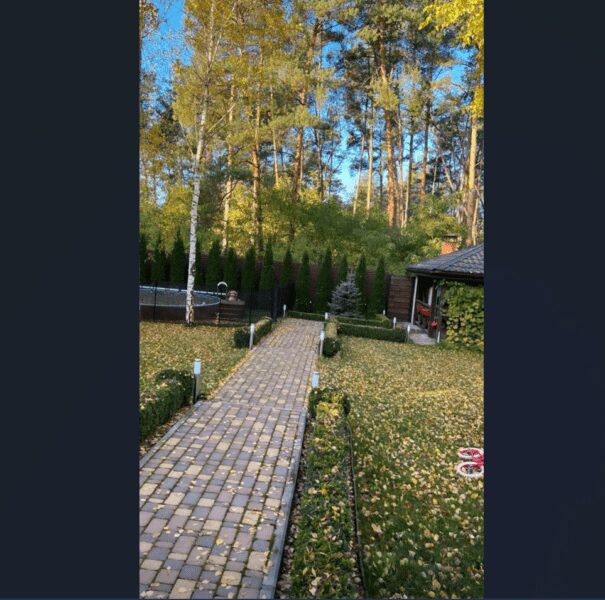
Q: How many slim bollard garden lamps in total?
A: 9